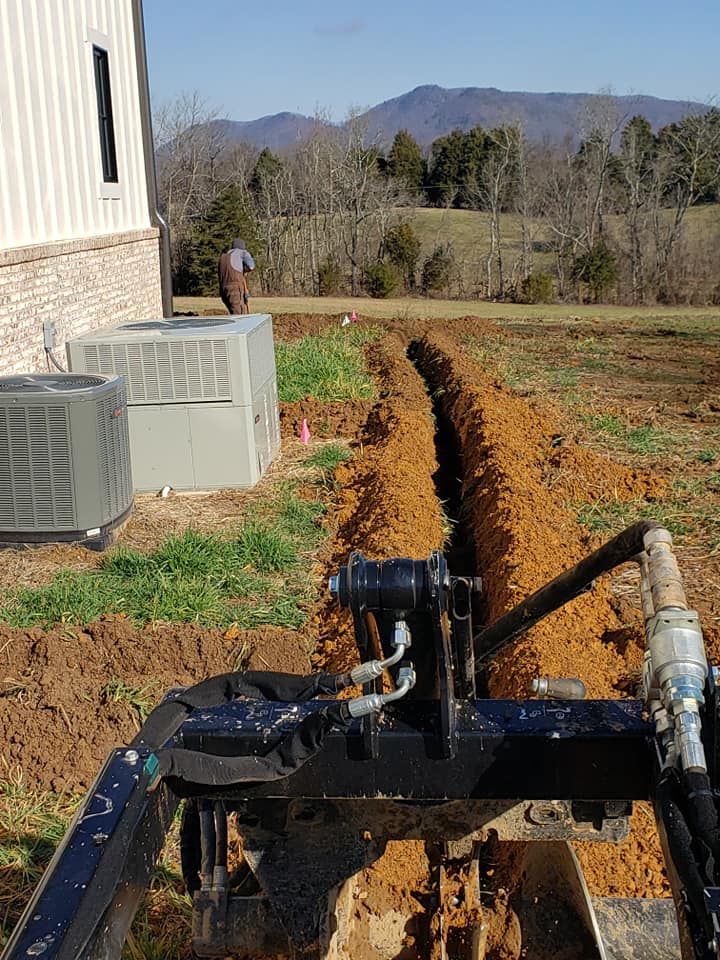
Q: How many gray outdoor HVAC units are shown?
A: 2